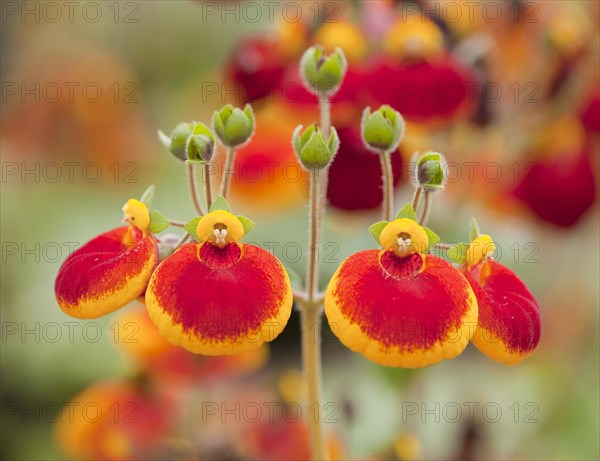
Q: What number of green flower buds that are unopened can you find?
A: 7